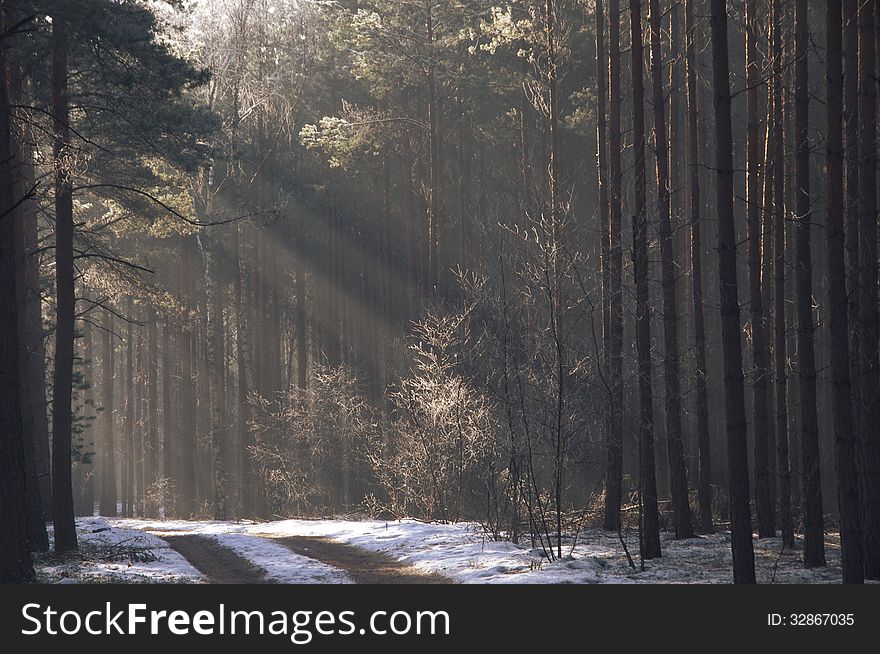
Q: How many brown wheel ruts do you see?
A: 2